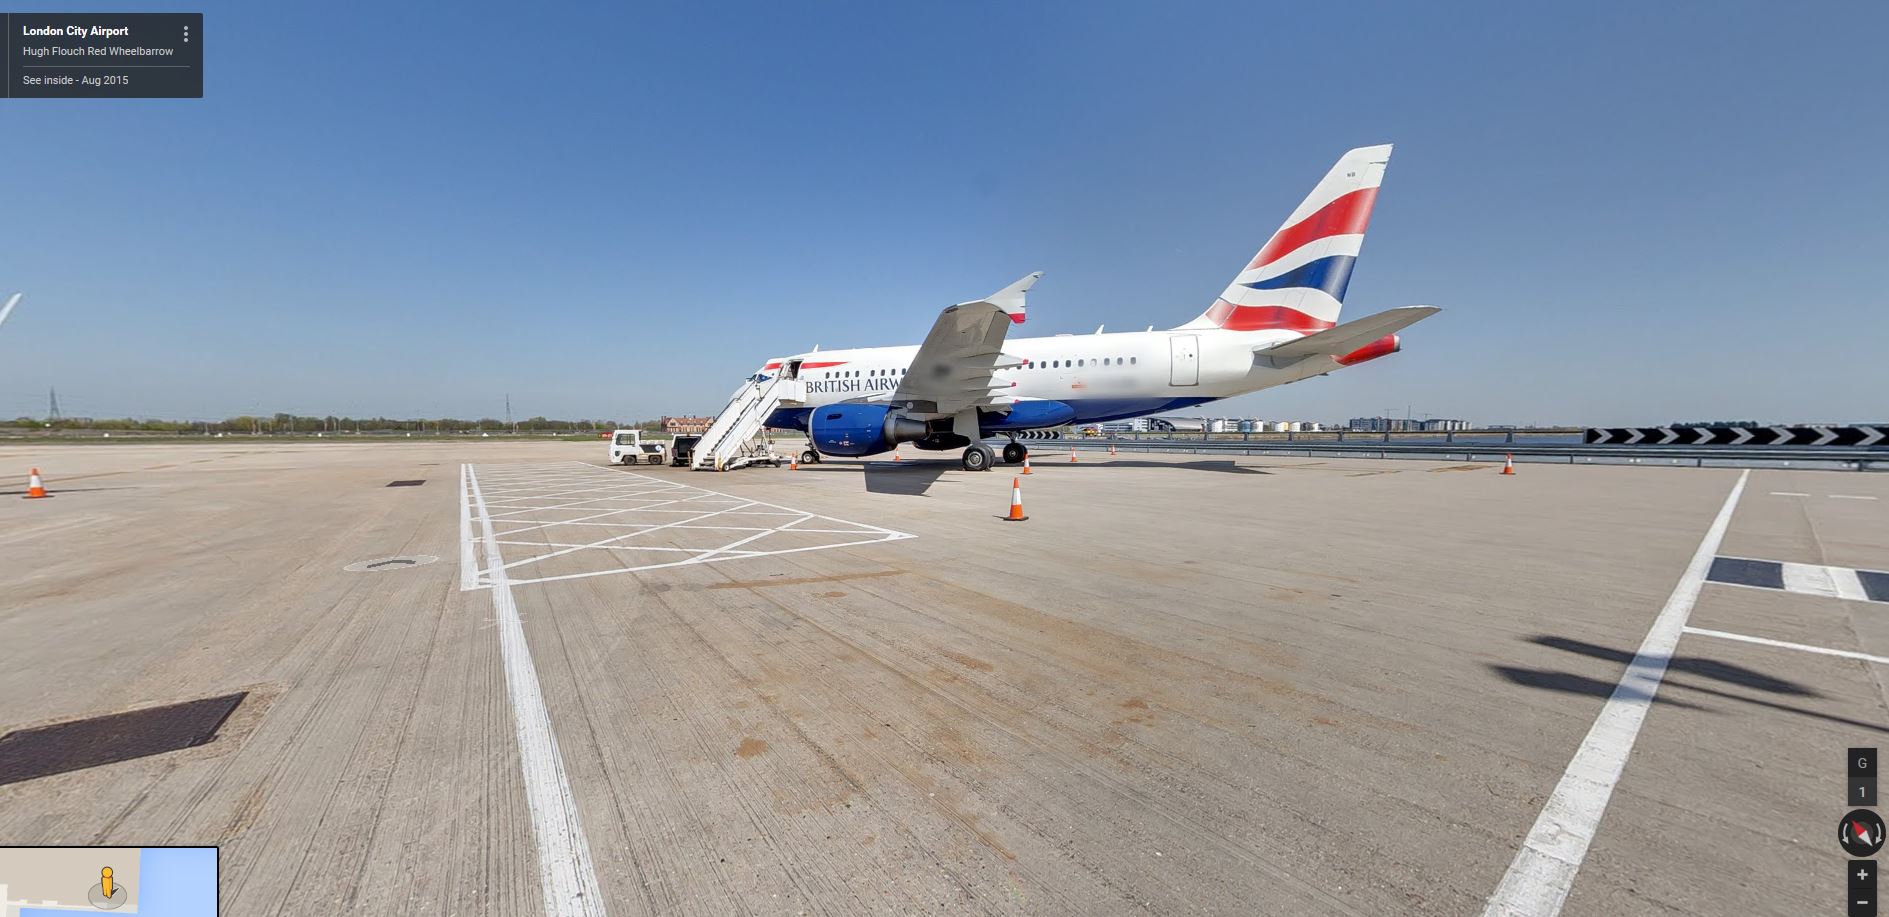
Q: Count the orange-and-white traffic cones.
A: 8